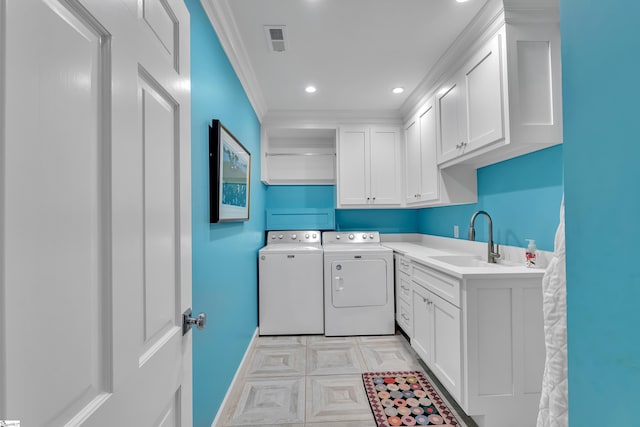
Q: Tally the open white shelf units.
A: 1